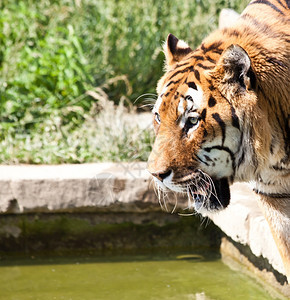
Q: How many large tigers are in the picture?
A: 1